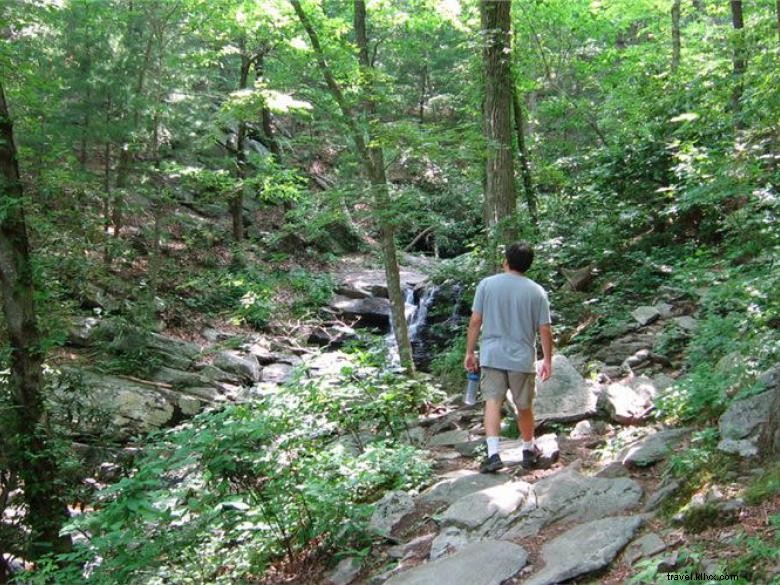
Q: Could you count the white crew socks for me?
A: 2